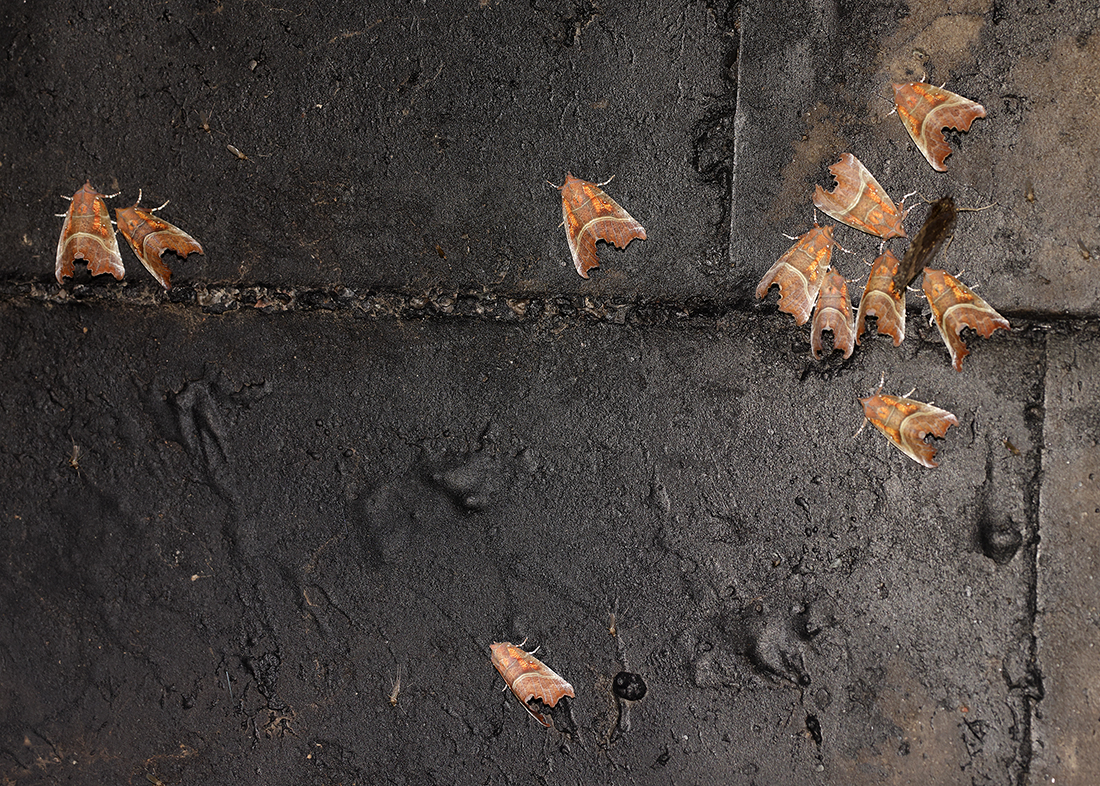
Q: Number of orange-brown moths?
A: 11